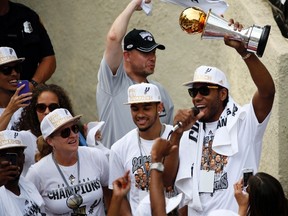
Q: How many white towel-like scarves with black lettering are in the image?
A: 1